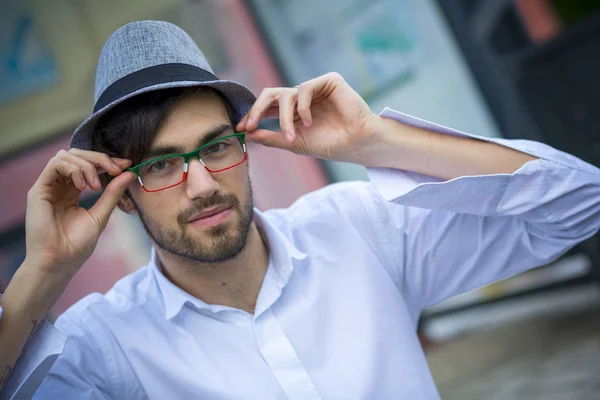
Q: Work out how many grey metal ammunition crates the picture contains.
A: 0